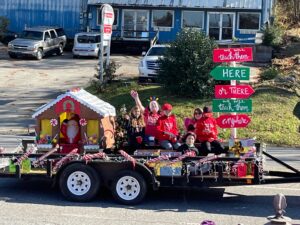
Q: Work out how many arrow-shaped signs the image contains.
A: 3